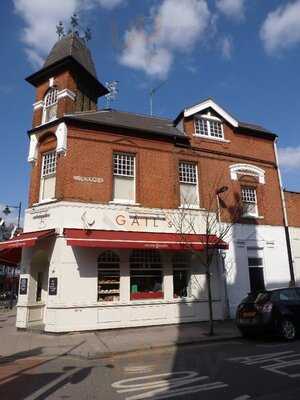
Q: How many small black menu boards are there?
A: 2